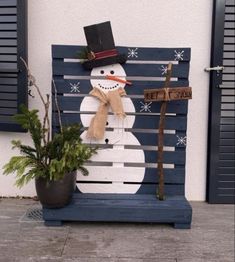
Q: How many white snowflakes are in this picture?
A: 6